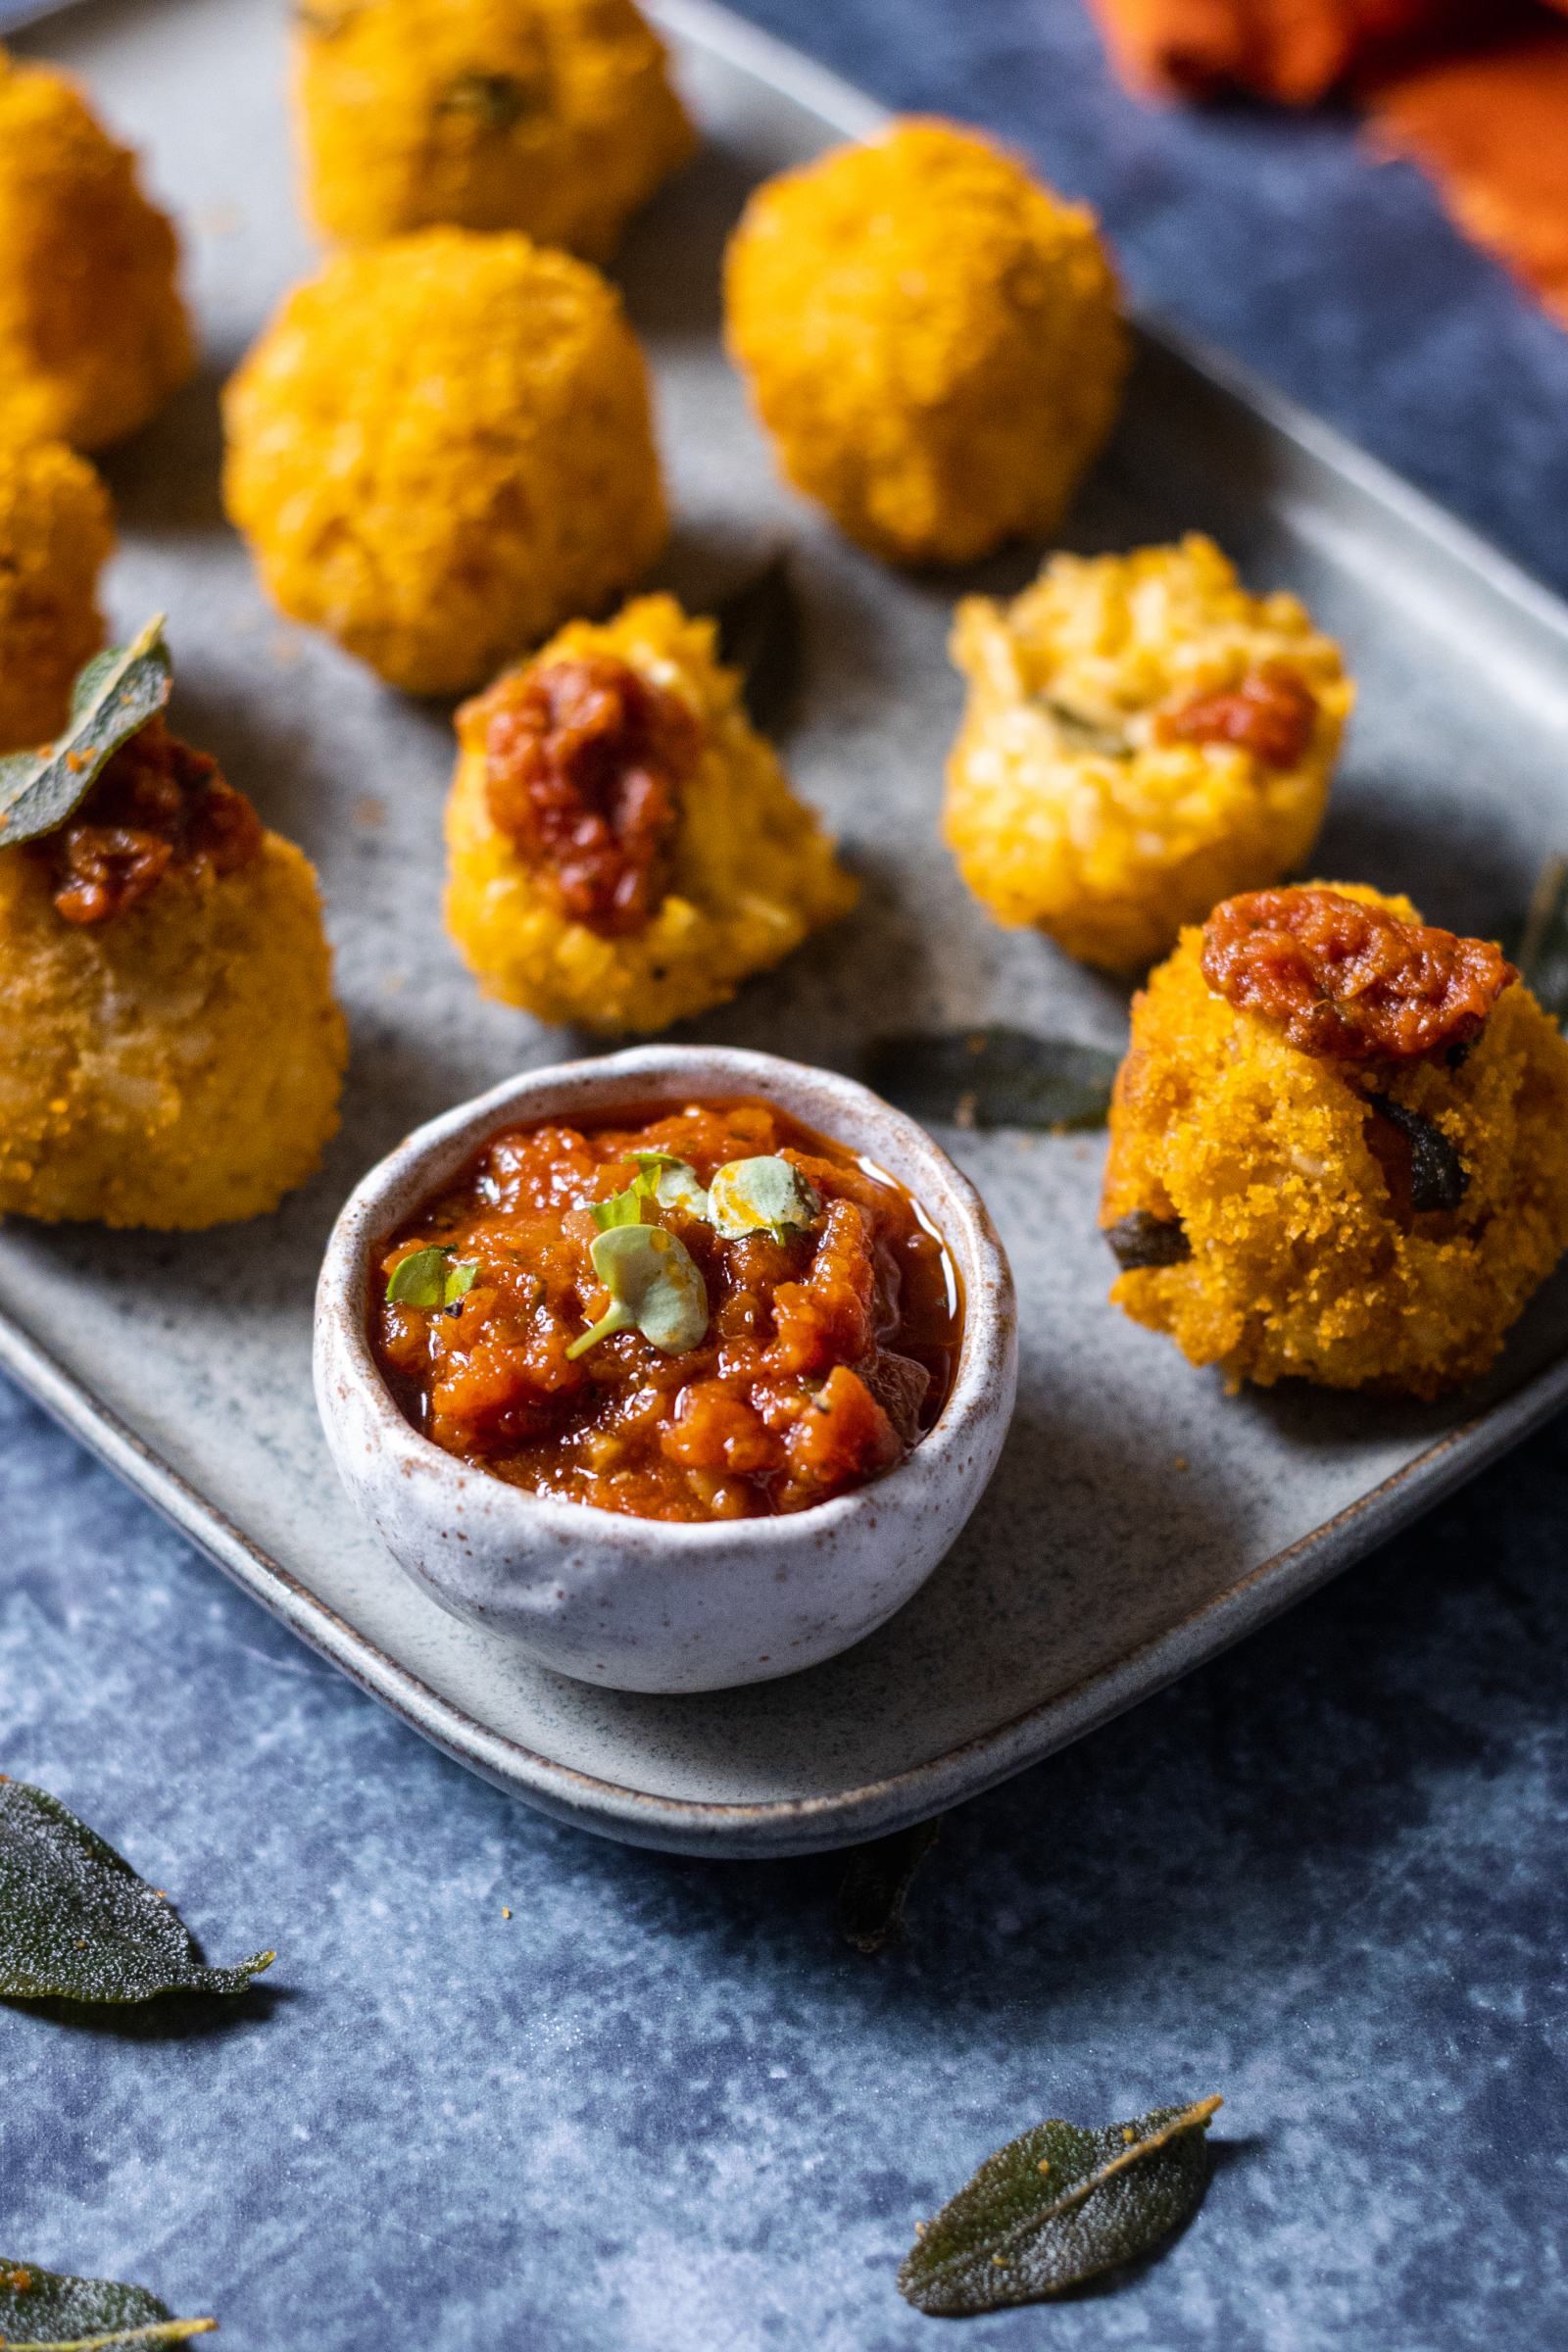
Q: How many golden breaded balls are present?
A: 9